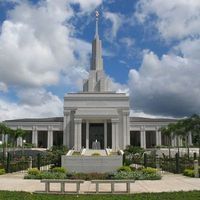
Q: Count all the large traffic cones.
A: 0